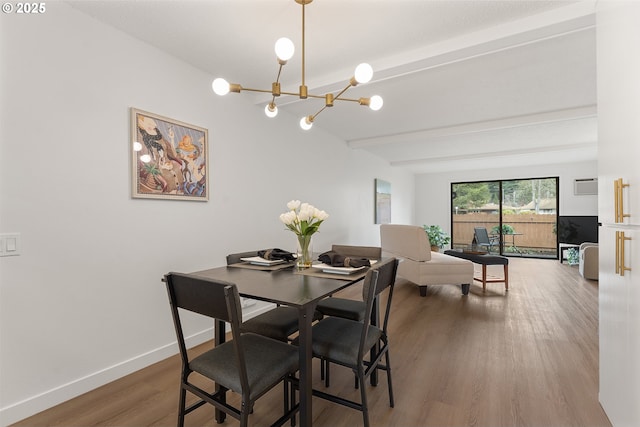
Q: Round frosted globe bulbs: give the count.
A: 6